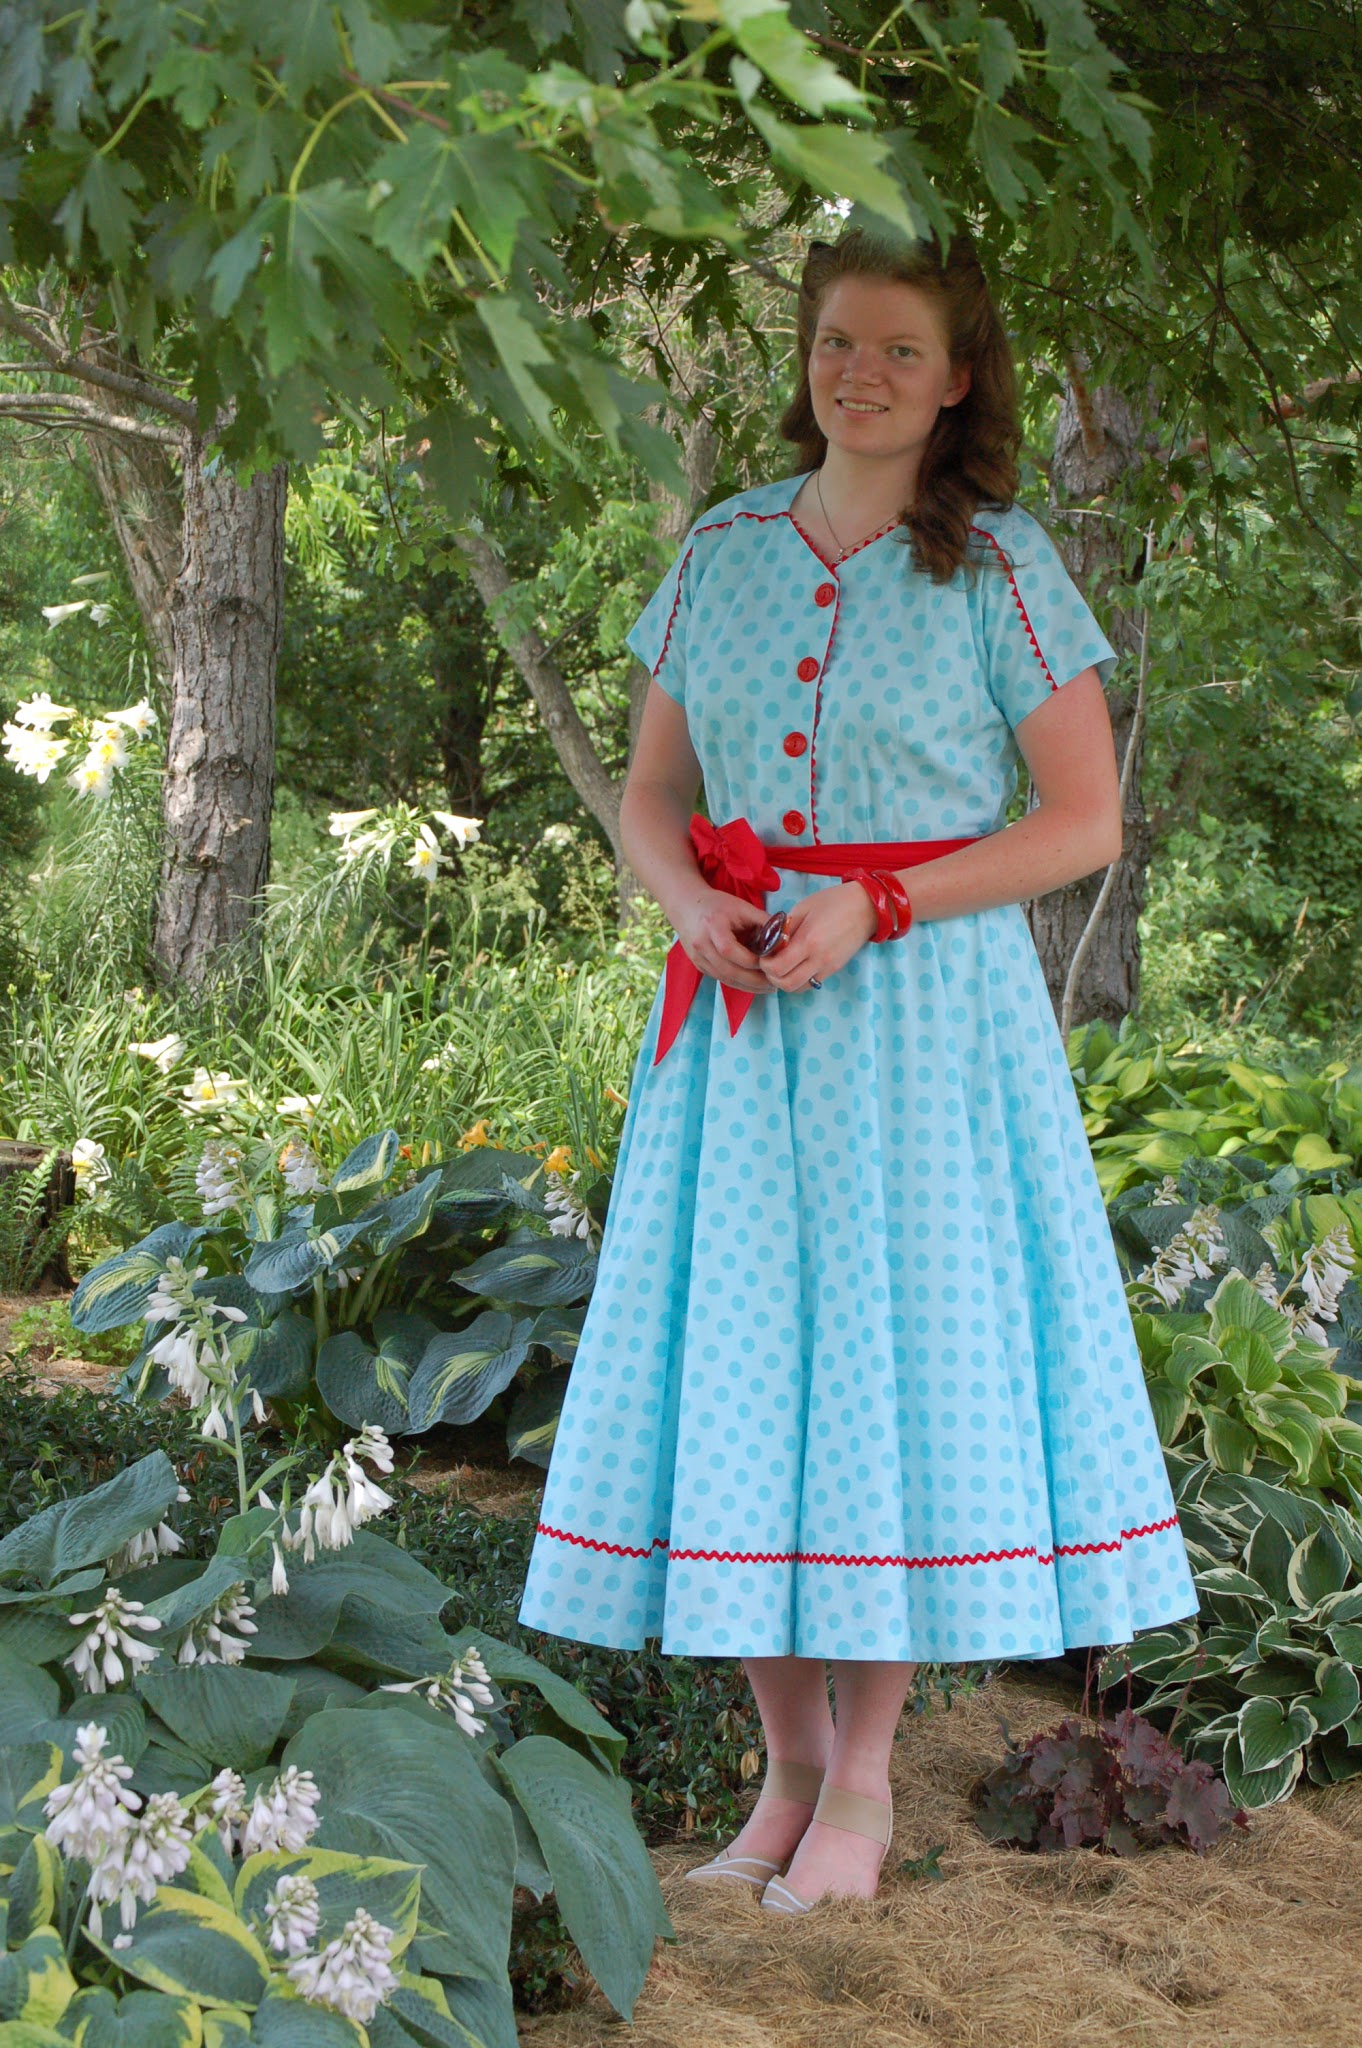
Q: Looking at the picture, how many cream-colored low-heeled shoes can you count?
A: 2